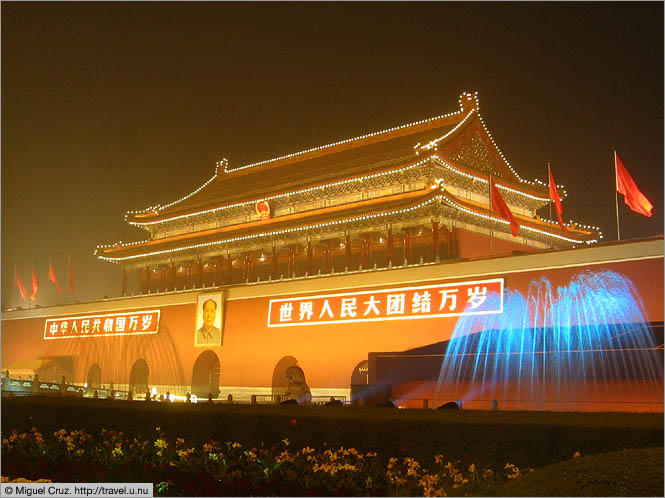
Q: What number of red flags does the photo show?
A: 7